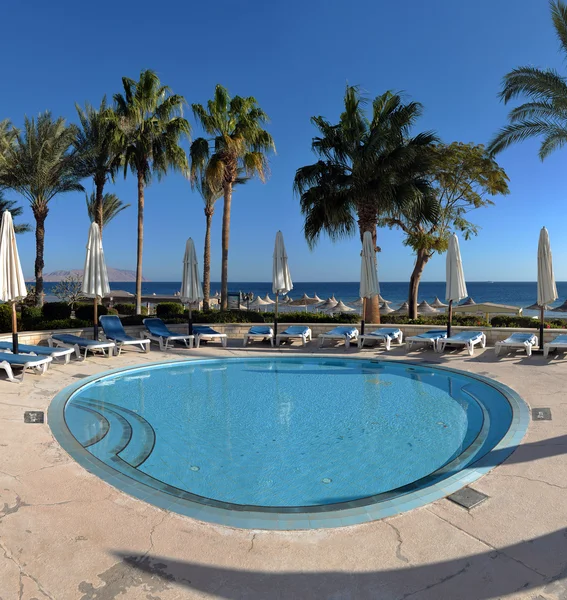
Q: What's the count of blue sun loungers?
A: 14